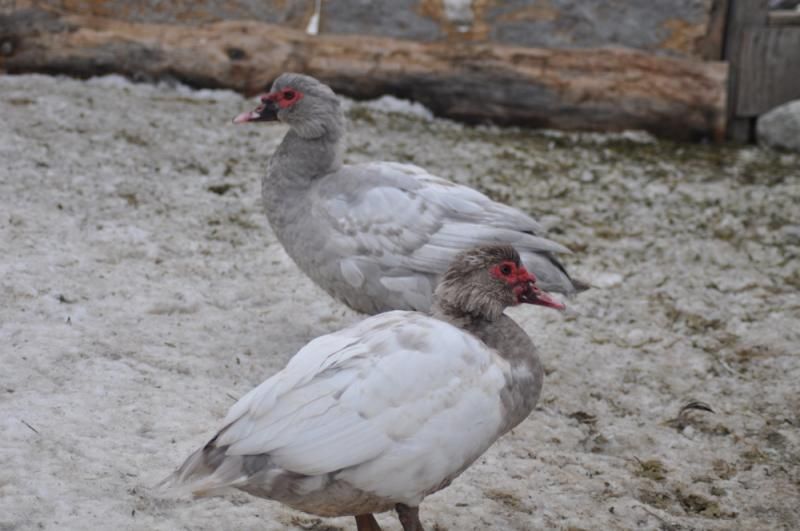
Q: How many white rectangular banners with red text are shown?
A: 0